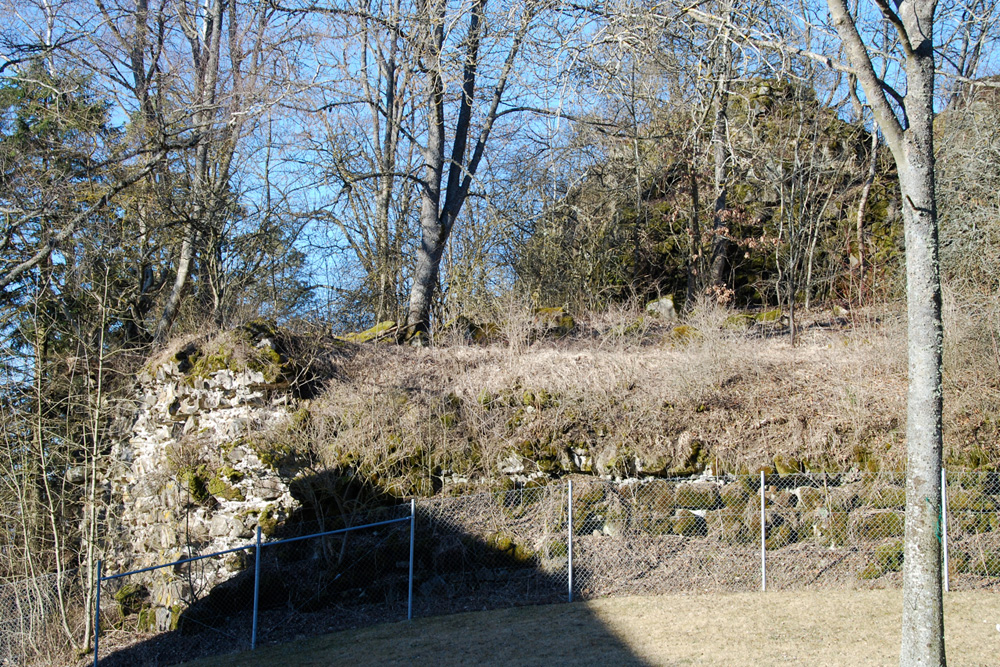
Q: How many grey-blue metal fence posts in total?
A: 6